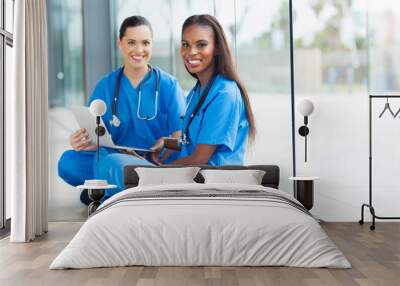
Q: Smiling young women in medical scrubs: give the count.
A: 2